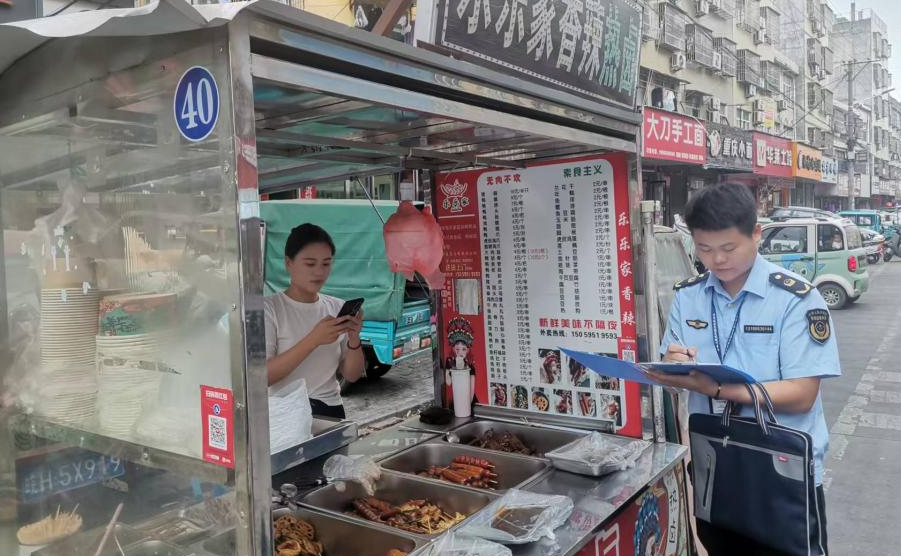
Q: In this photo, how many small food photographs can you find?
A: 9